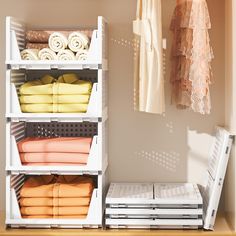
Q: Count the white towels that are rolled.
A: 6